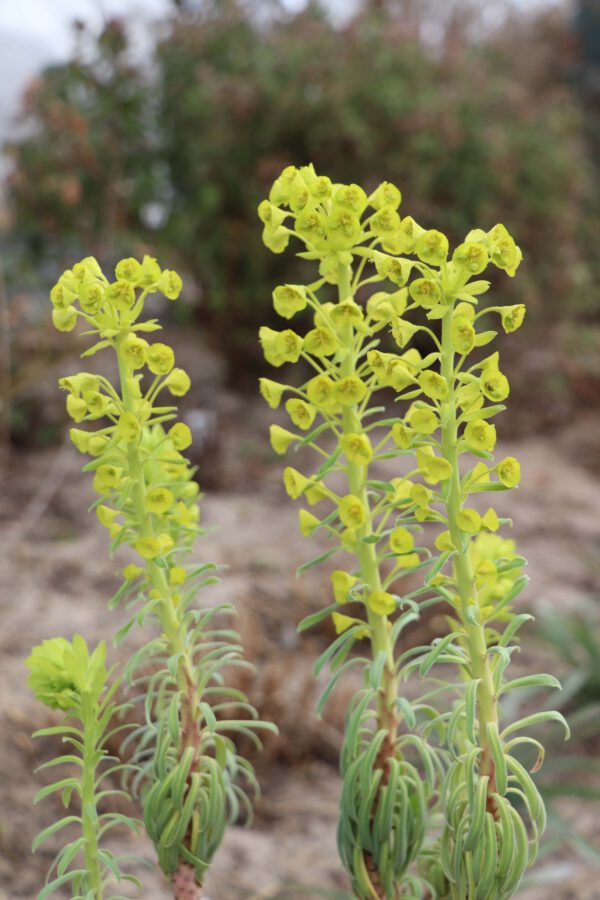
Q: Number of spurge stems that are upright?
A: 4